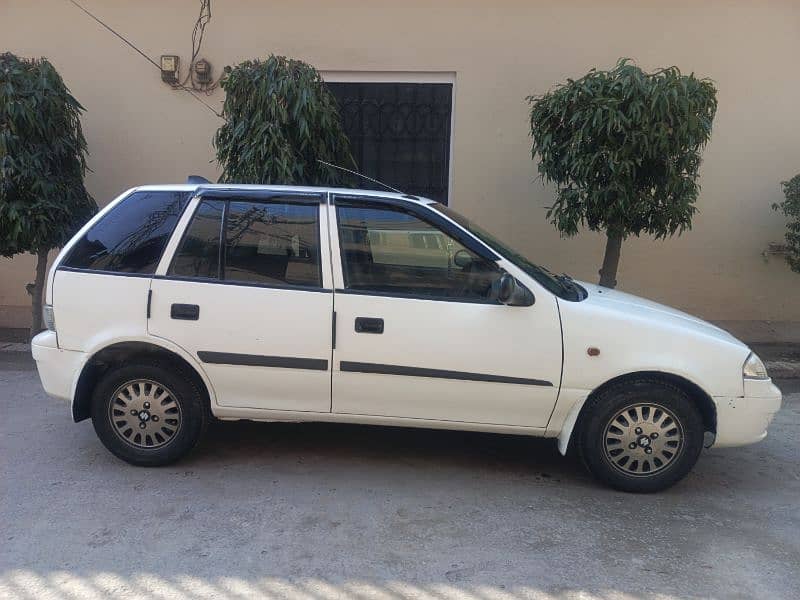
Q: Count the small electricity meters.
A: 2